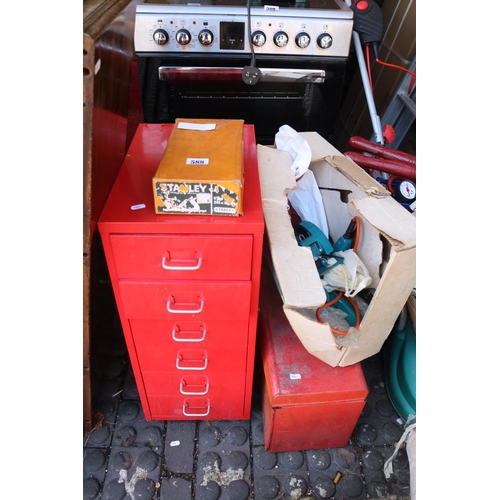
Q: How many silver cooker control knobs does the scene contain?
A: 7